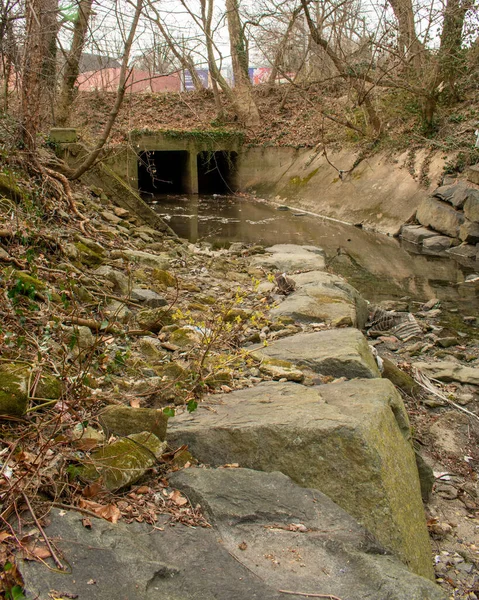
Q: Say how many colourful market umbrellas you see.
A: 0